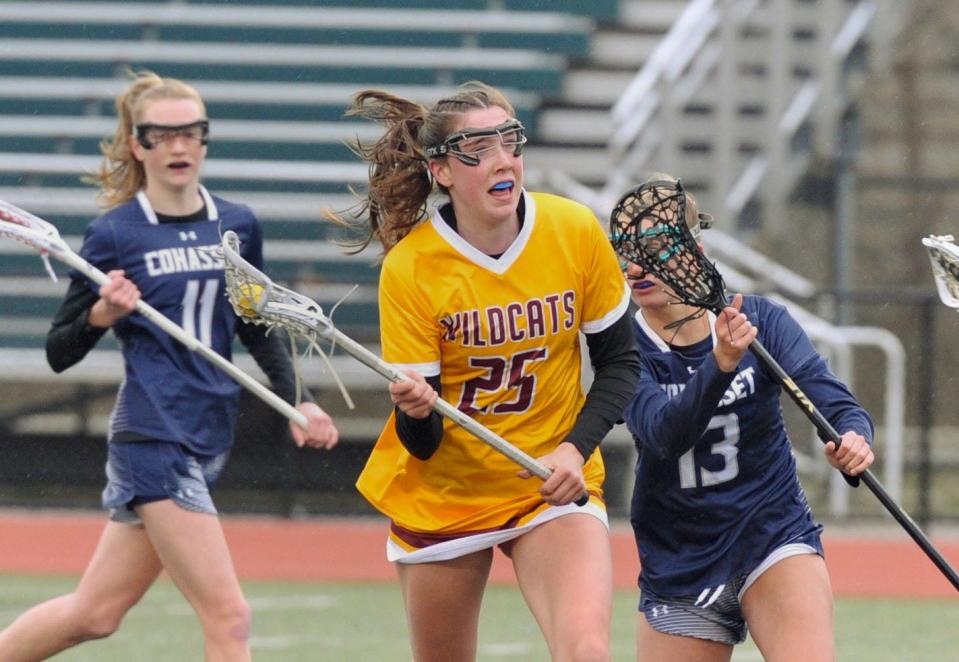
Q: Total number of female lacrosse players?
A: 3